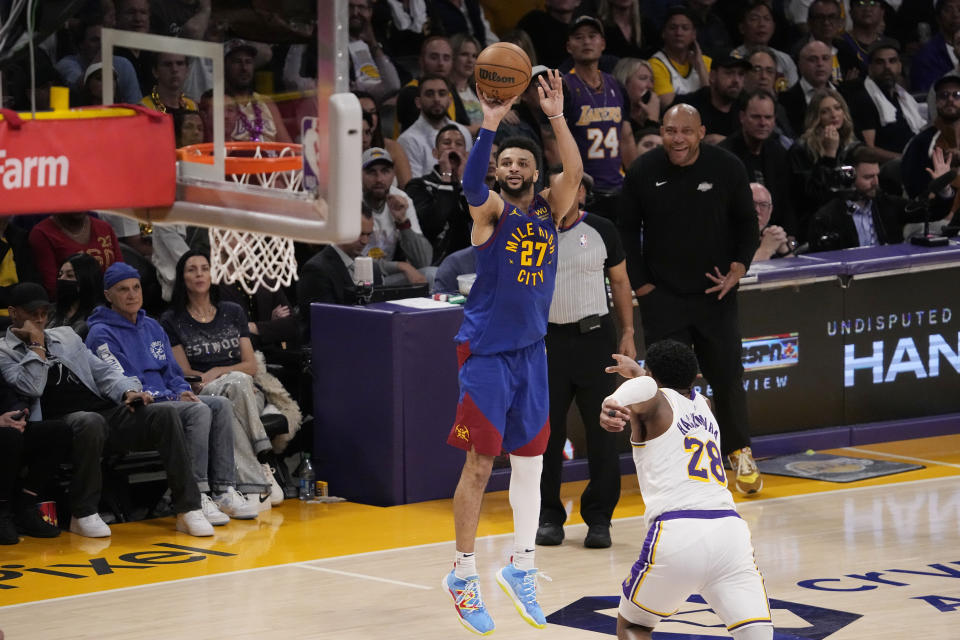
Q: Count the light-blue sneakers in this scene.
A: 2